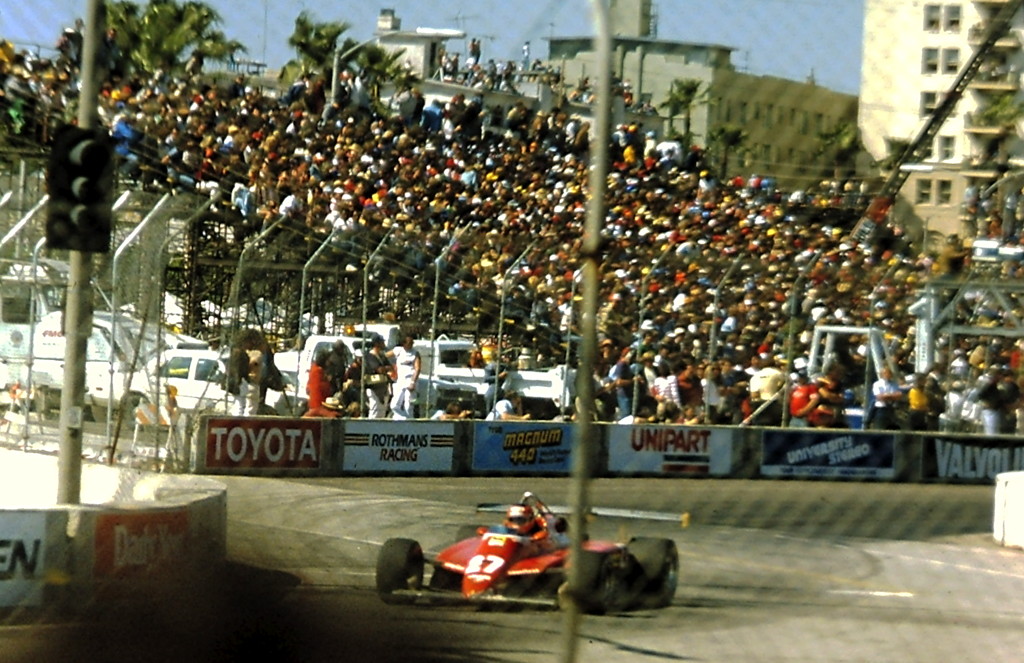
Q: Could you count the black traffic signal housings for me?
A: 1